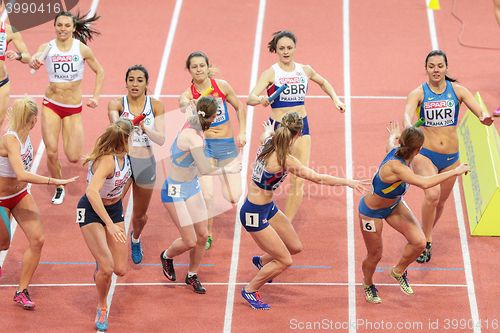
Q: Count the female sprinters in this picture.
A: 11